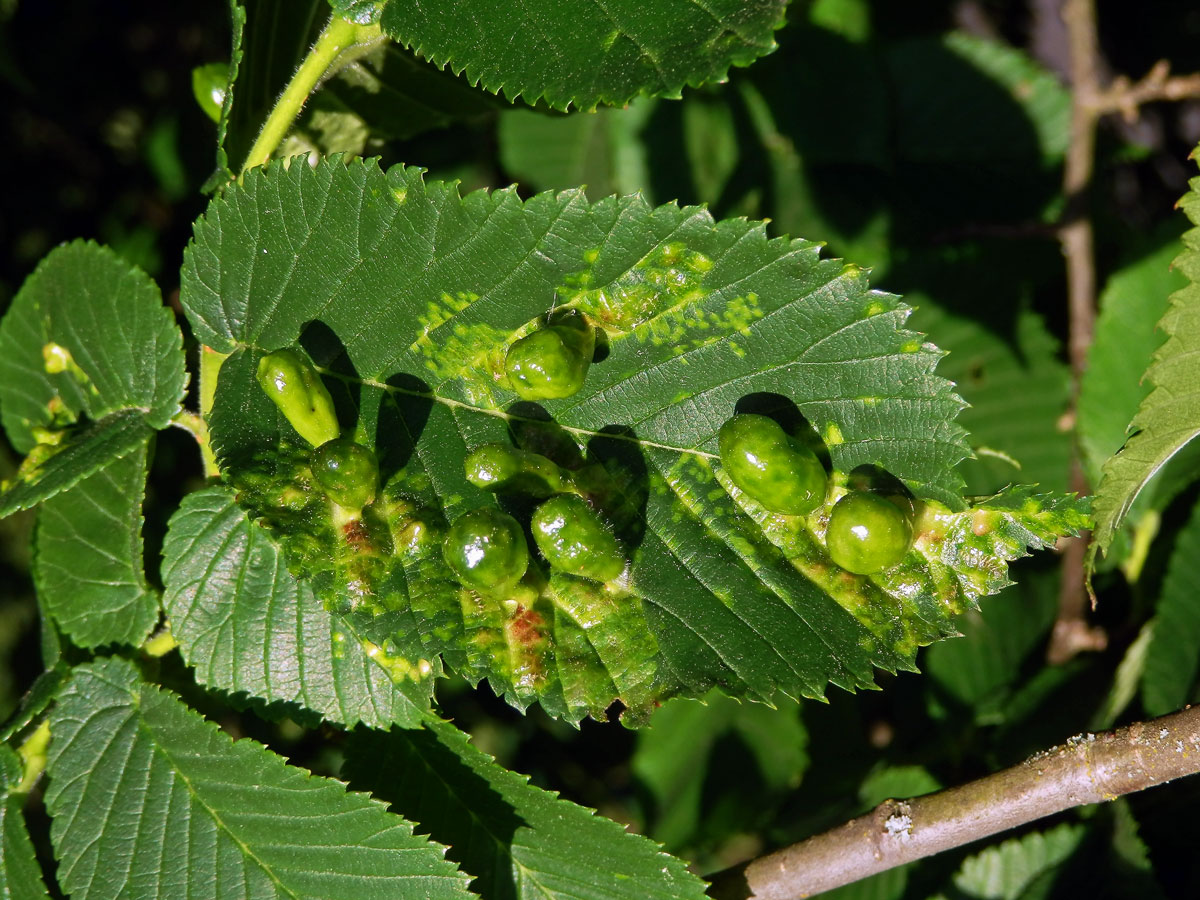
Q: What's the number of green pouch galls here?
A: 8